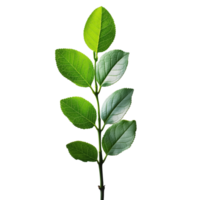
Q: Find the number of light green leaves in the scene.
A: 4